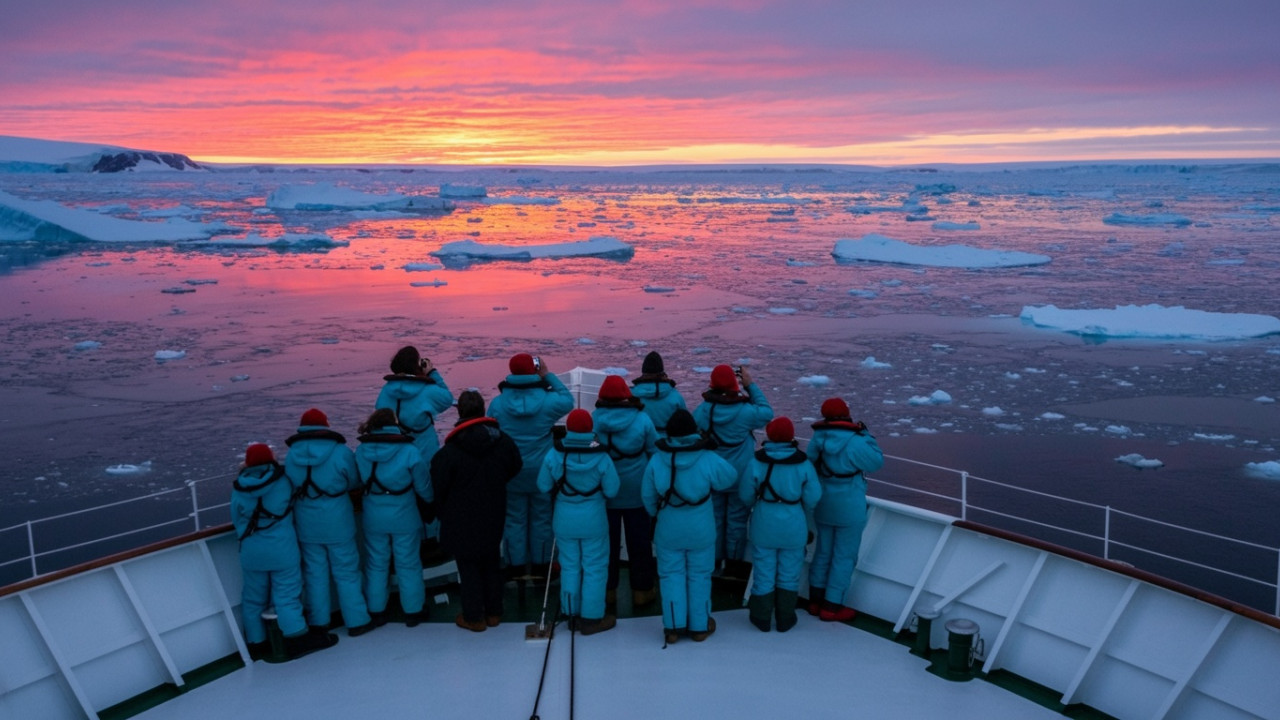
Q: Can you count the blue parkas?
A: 12